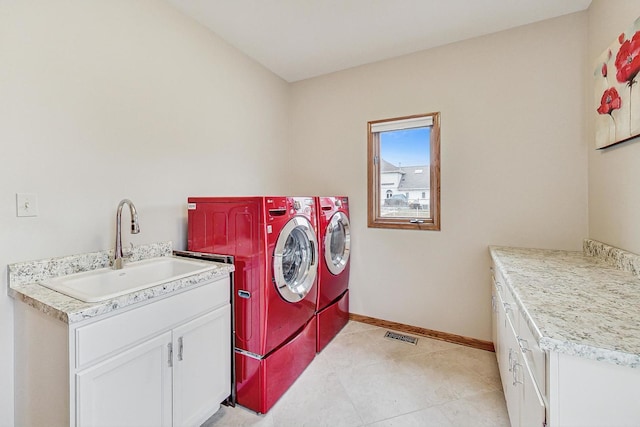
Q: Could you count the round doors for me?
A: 2